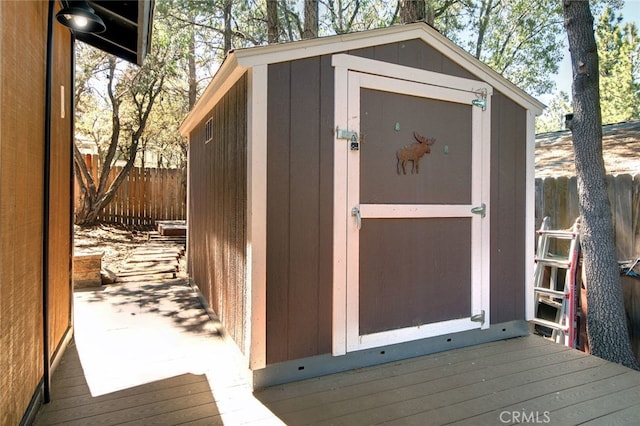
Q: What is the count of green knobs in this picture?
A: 2